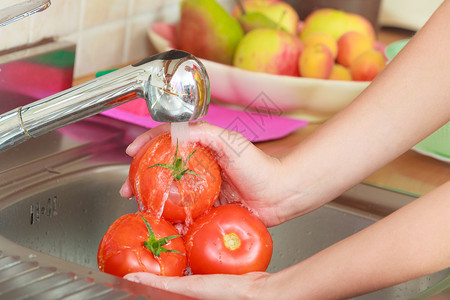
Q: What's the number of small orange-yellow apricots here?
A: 5